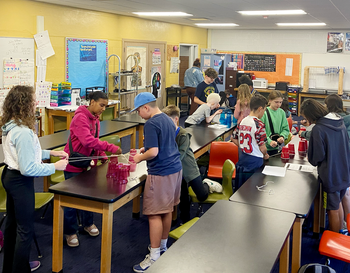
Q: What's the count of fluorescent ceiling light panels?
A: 4